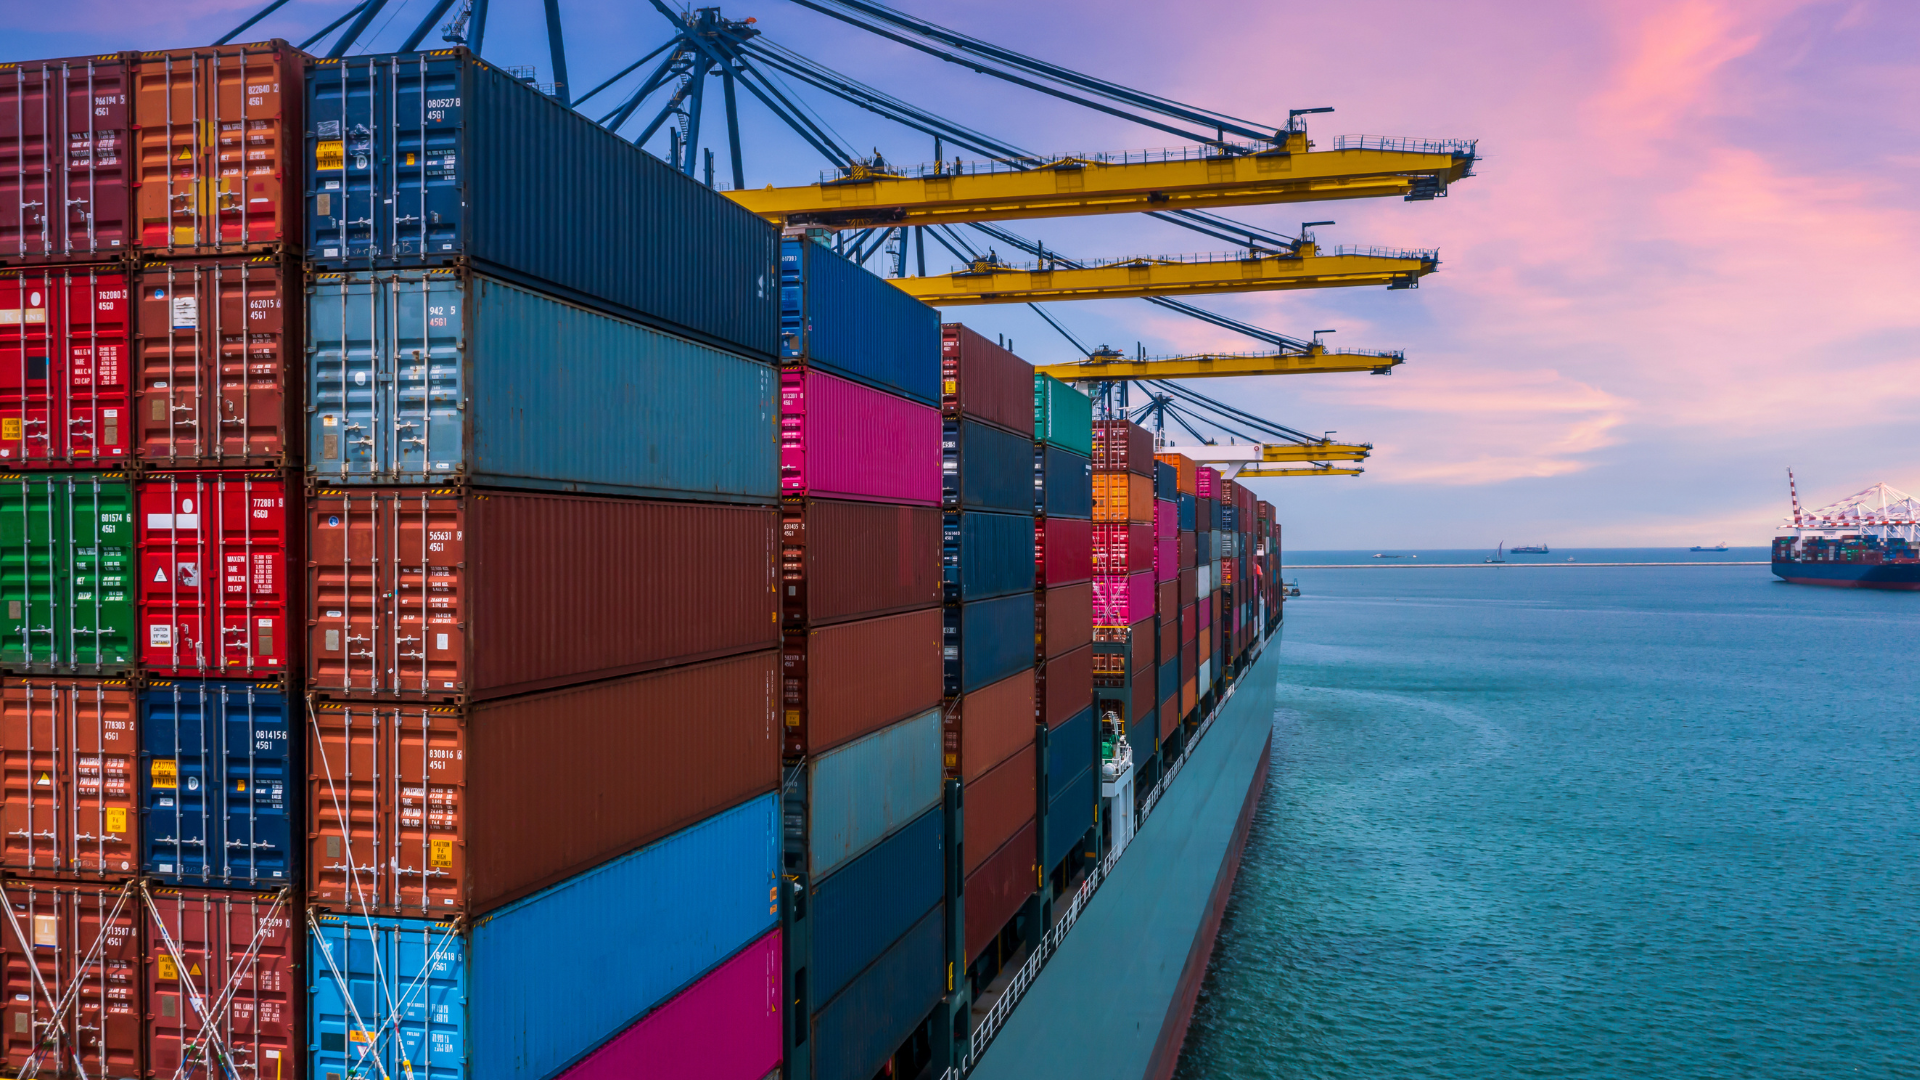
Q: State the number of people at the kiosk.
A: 0